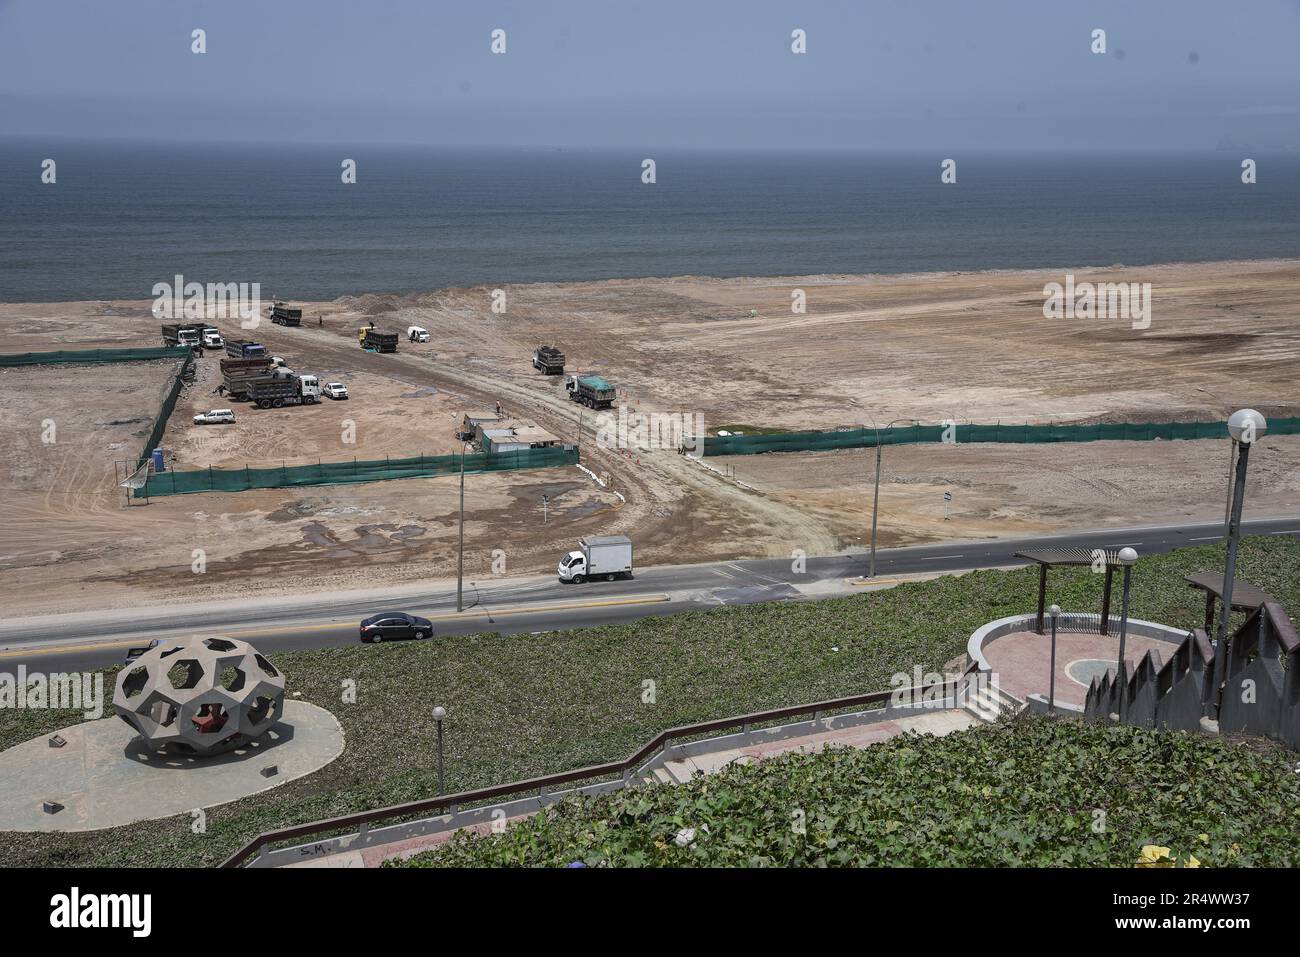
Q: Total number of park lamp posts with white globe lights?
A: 4